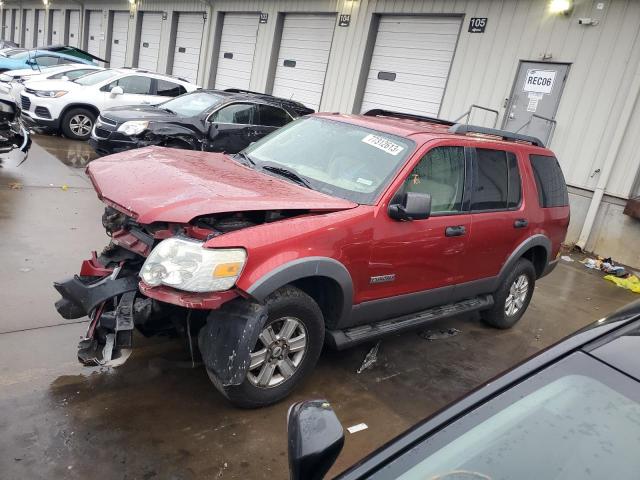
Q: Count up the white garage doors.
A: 13